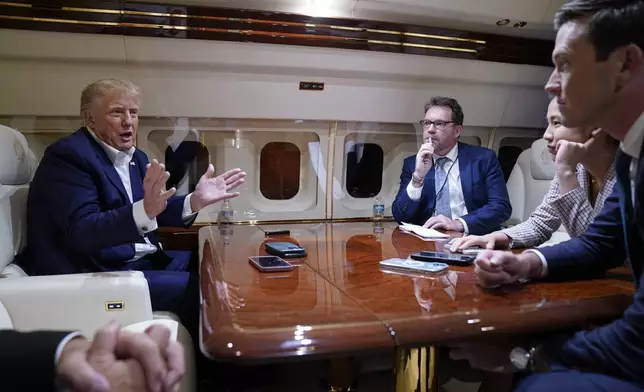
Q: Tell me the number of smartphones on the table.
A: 4